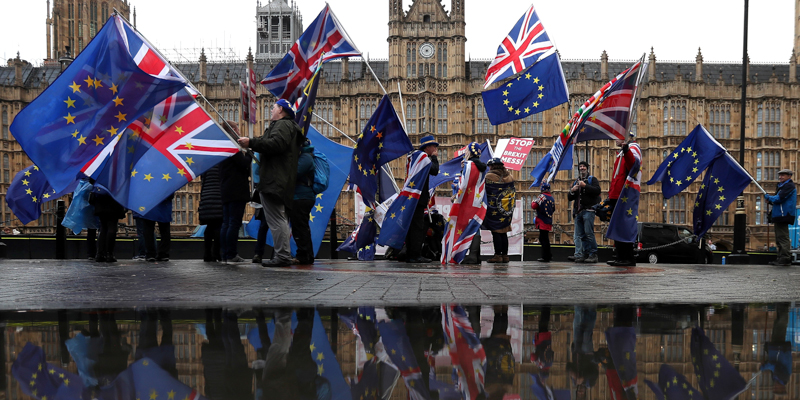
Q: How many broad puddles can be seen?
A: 1